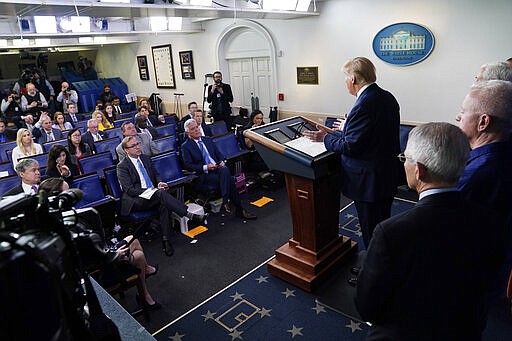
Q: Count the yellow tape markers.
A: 2